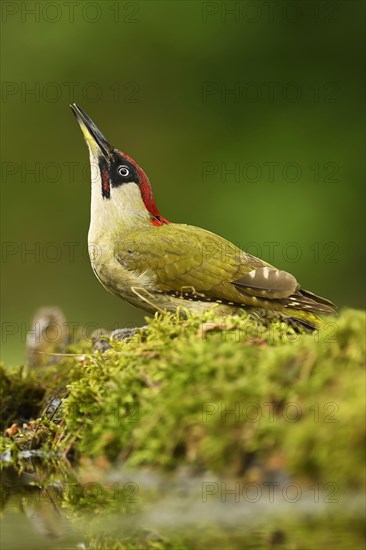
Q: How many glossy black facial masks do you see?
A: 1